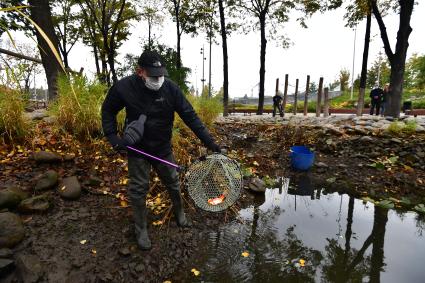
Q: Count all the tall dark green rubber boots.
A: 2